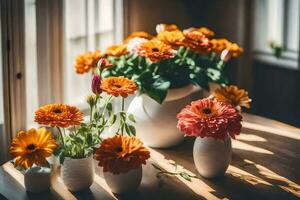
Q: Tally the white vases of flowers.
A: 5